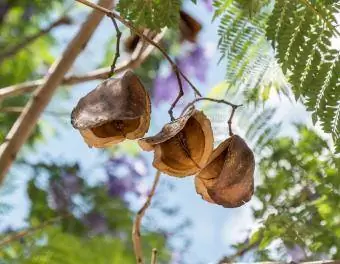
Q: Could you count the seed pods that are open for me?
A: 3